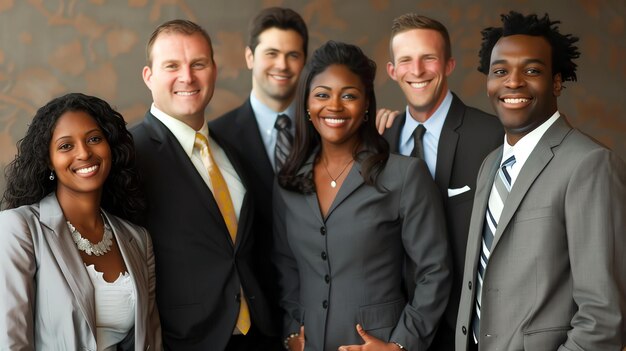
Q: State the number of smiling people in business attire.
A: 6